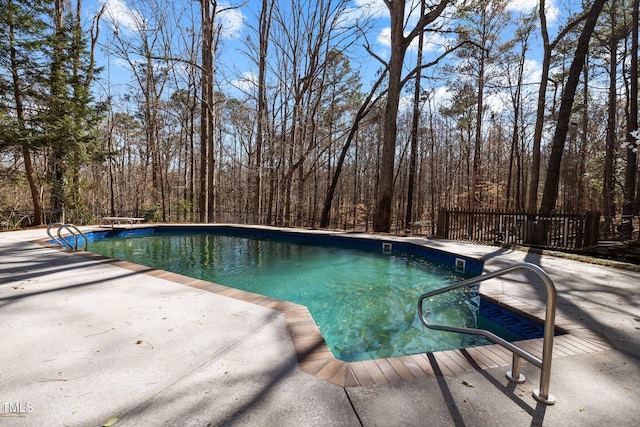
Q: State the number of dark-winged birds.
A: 0